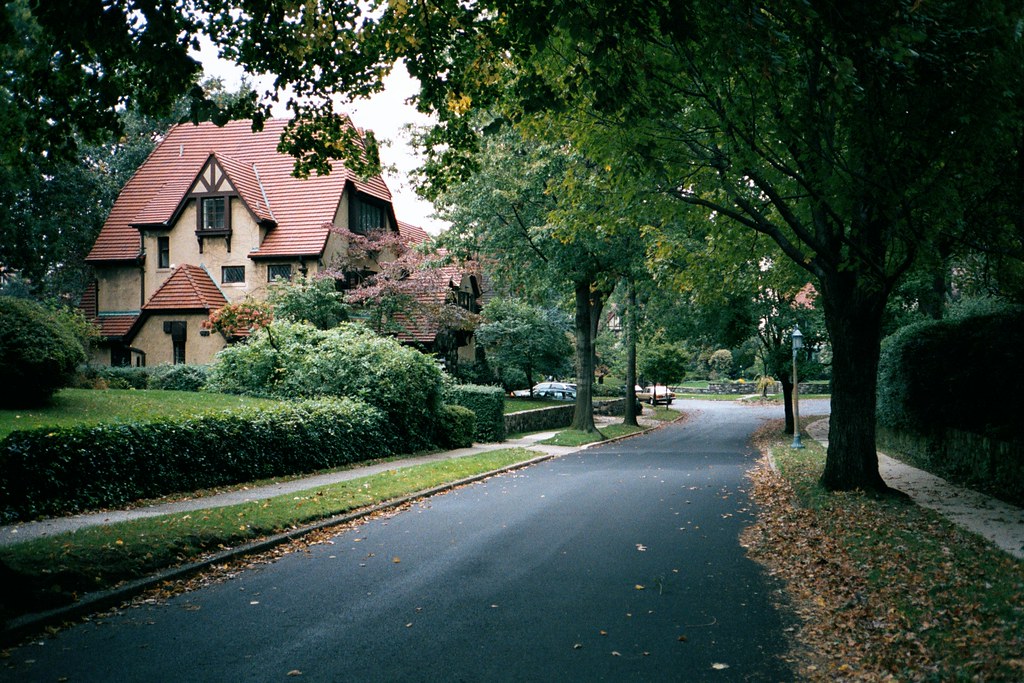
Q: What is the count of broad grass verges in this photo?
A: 2